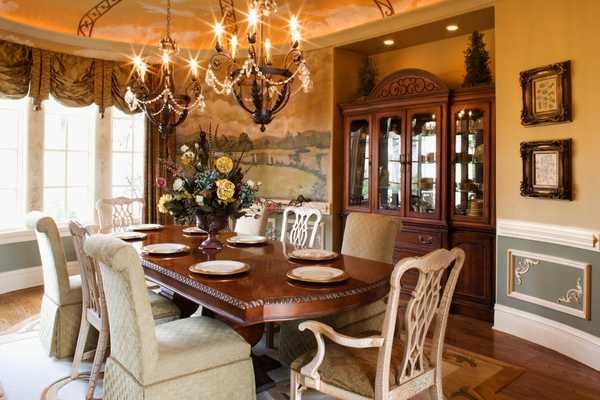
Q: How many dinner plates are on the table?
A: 8